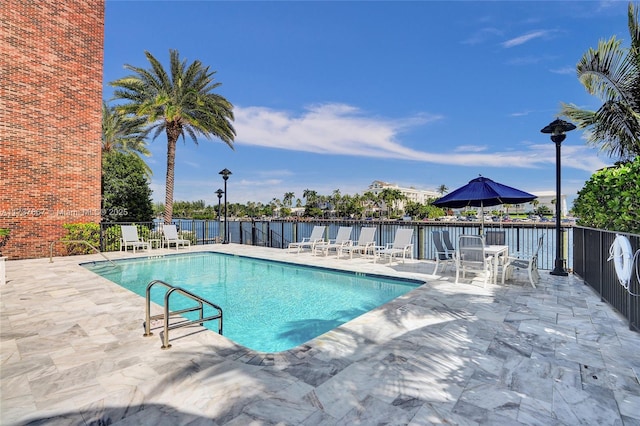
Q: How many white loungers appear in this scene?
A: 6